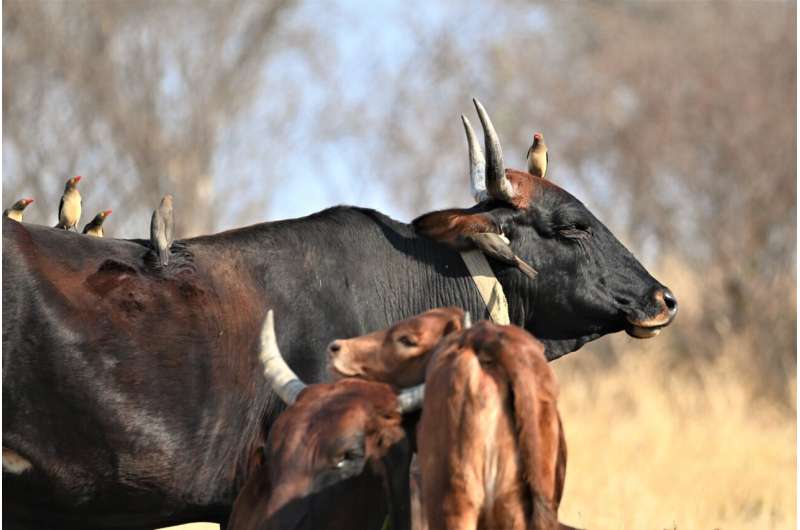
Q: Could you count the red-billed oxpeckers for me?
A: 6